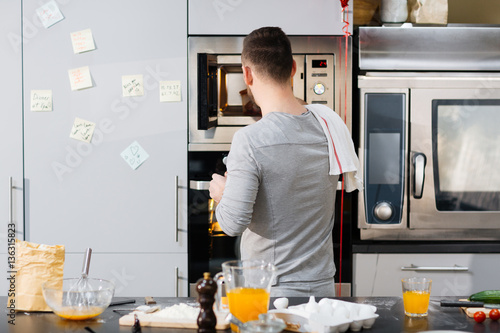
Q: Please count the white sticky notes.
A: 6